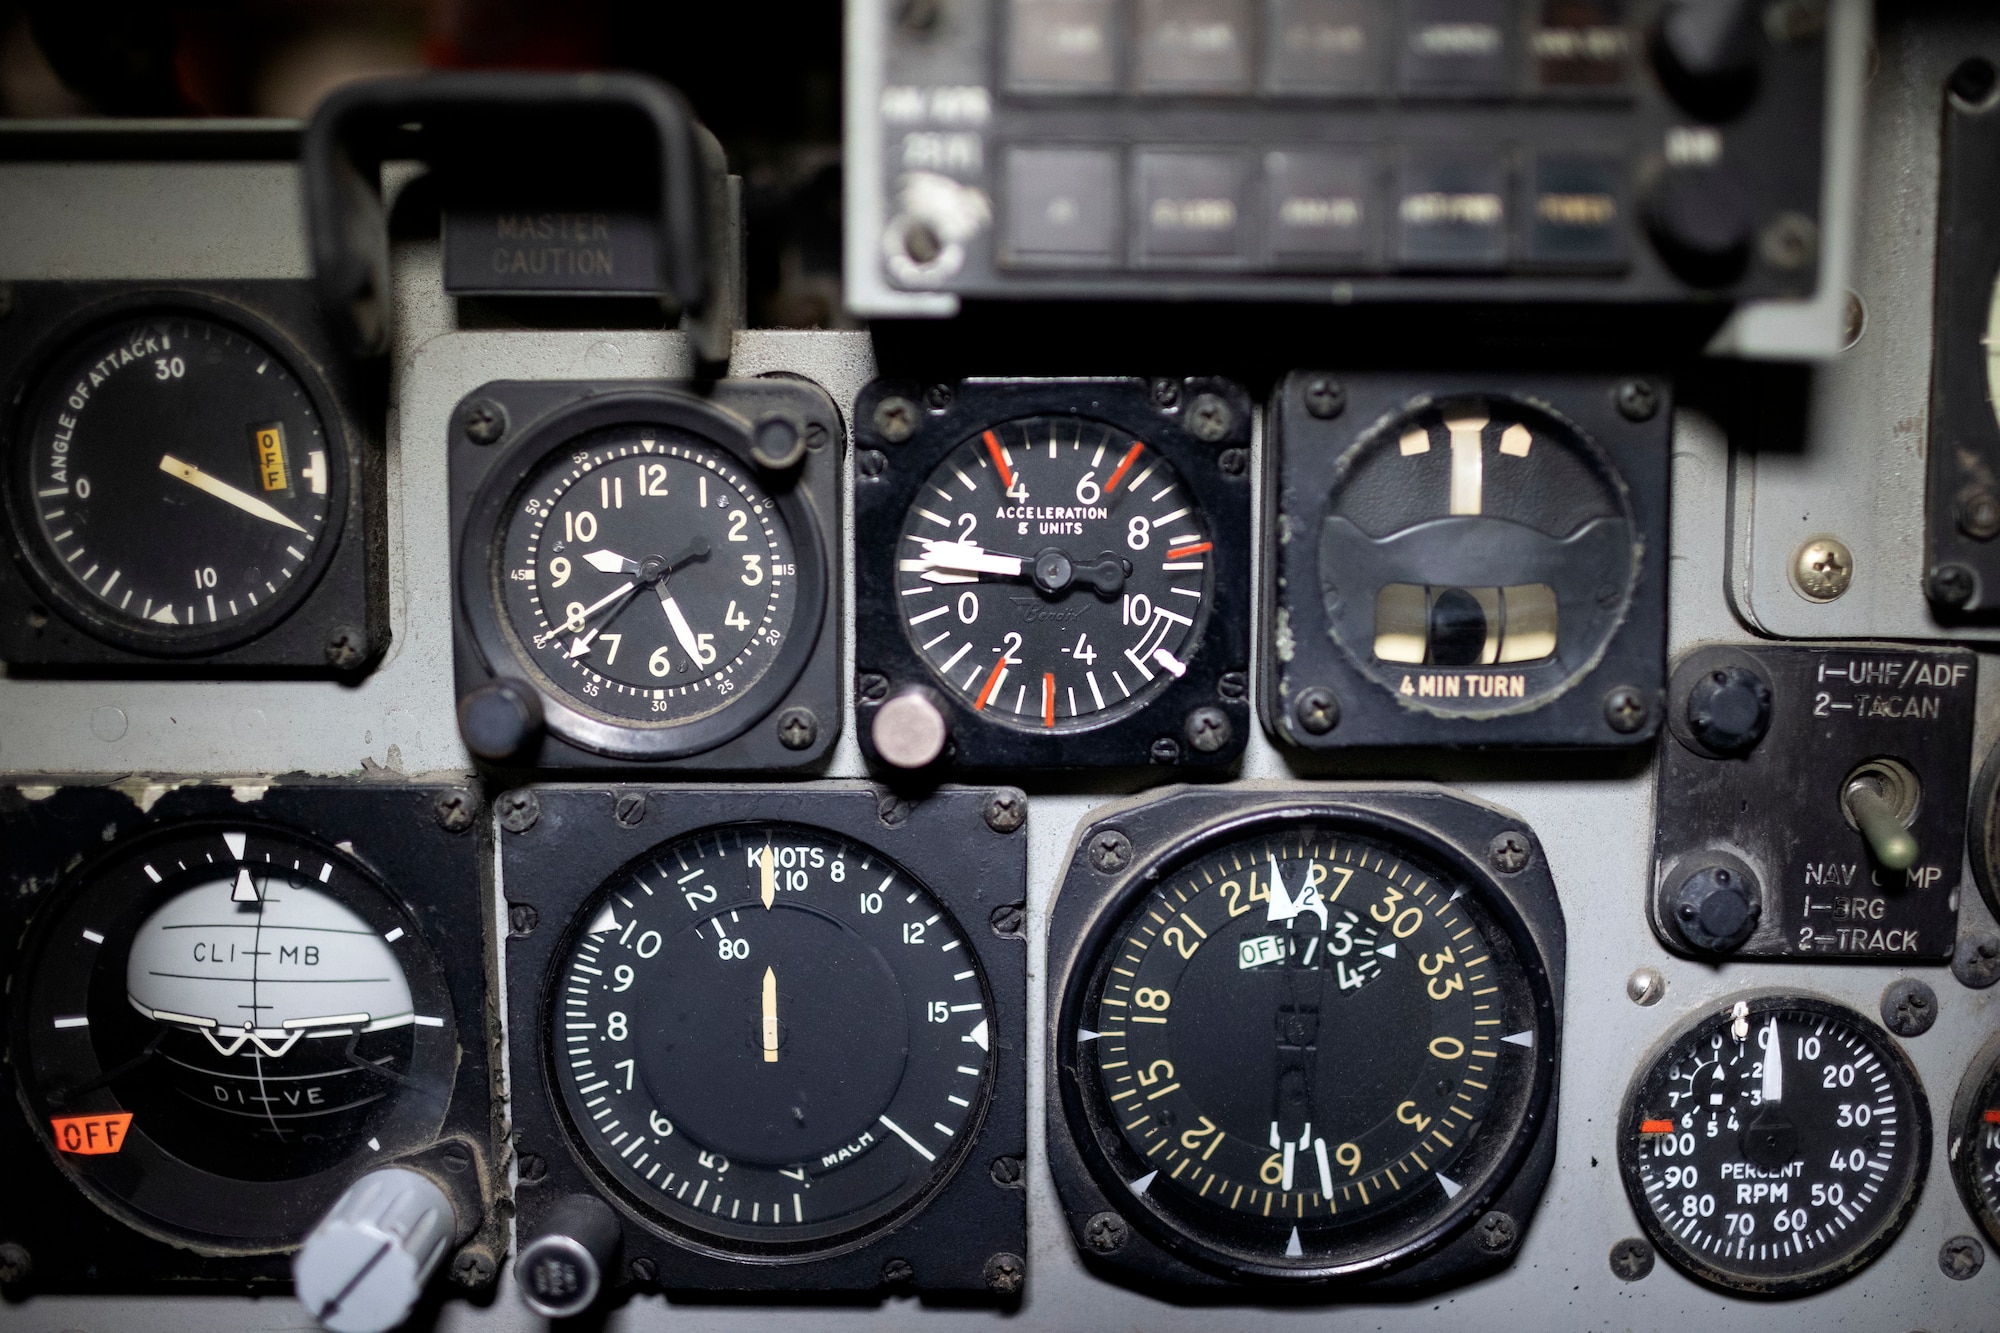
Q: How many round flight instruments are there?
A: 8